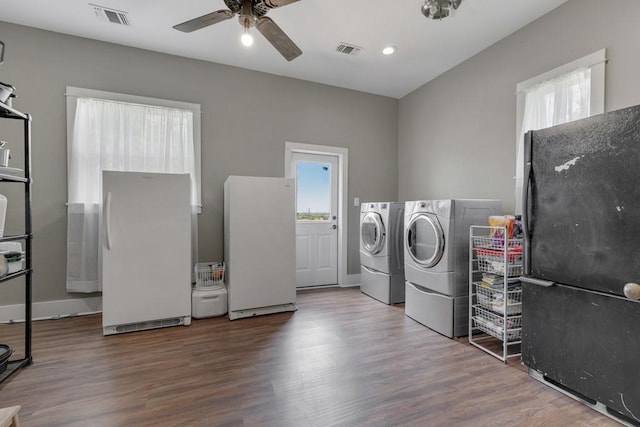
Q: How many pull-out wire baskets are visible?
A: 5